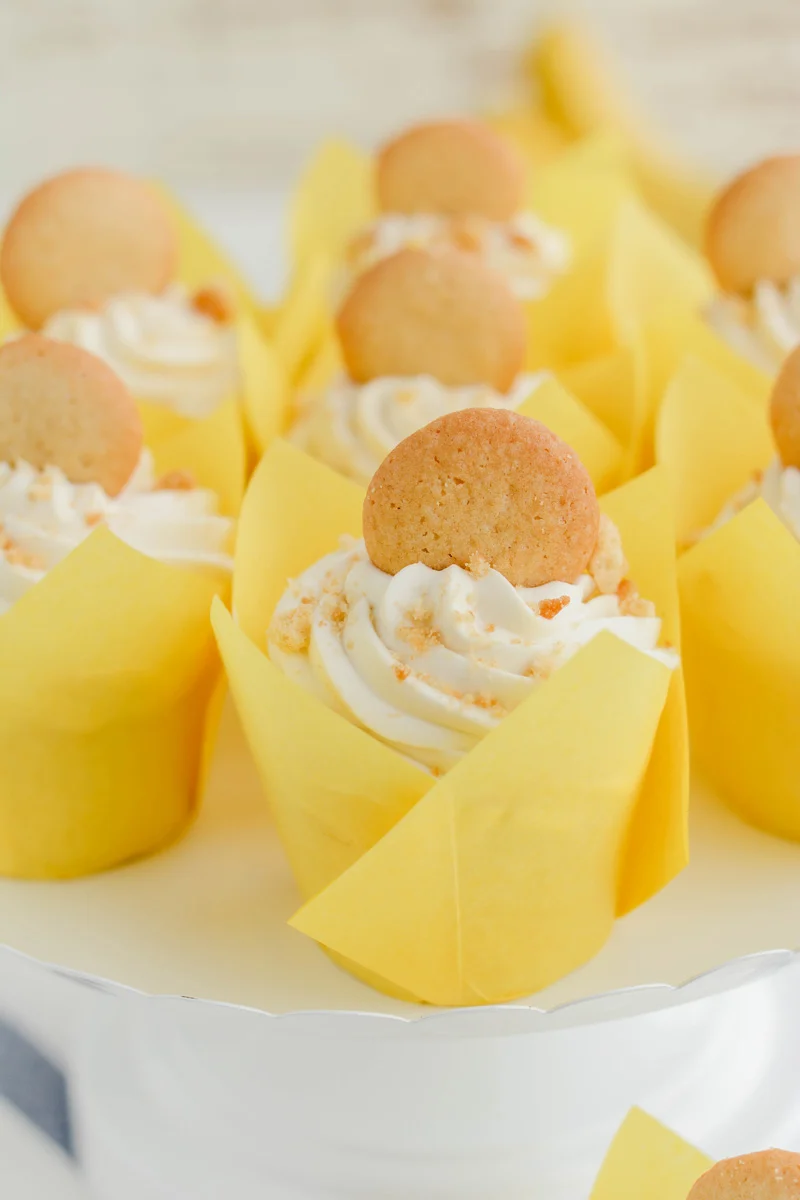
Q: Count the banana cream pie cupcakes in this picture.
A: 8